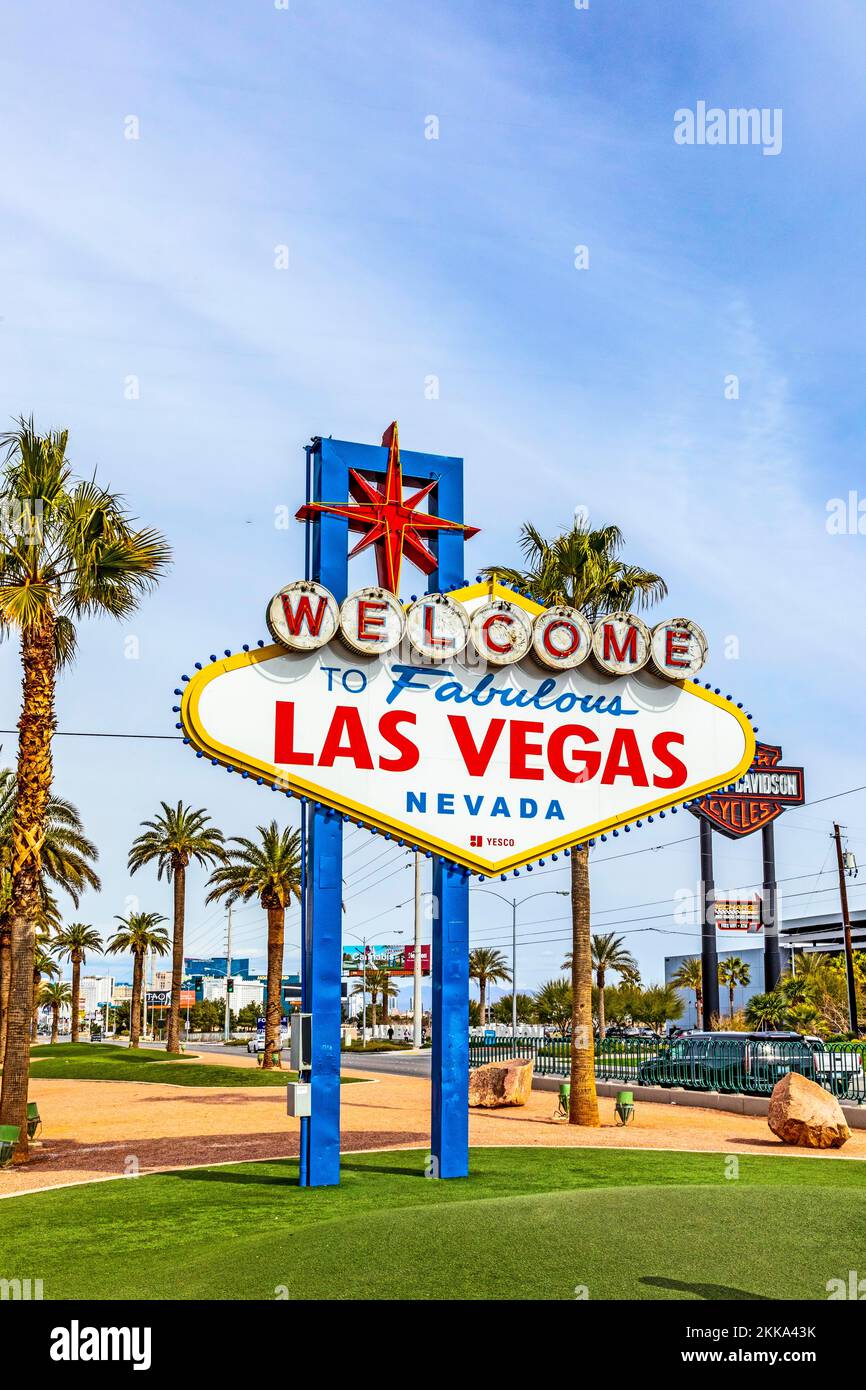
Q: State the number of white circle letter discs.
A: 7